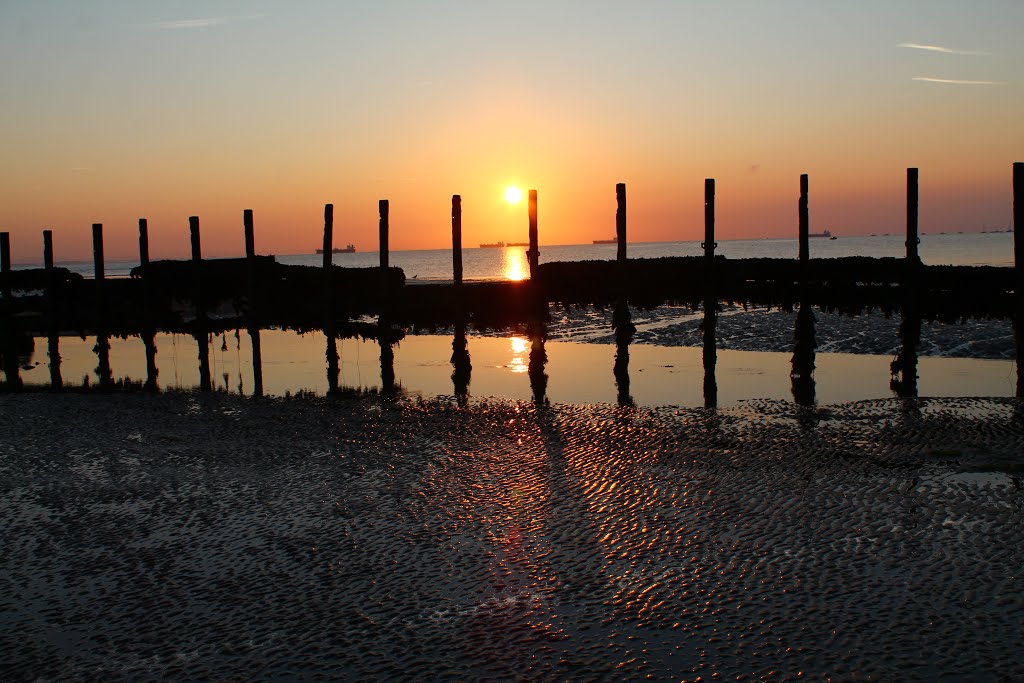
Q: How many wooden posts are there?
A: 15